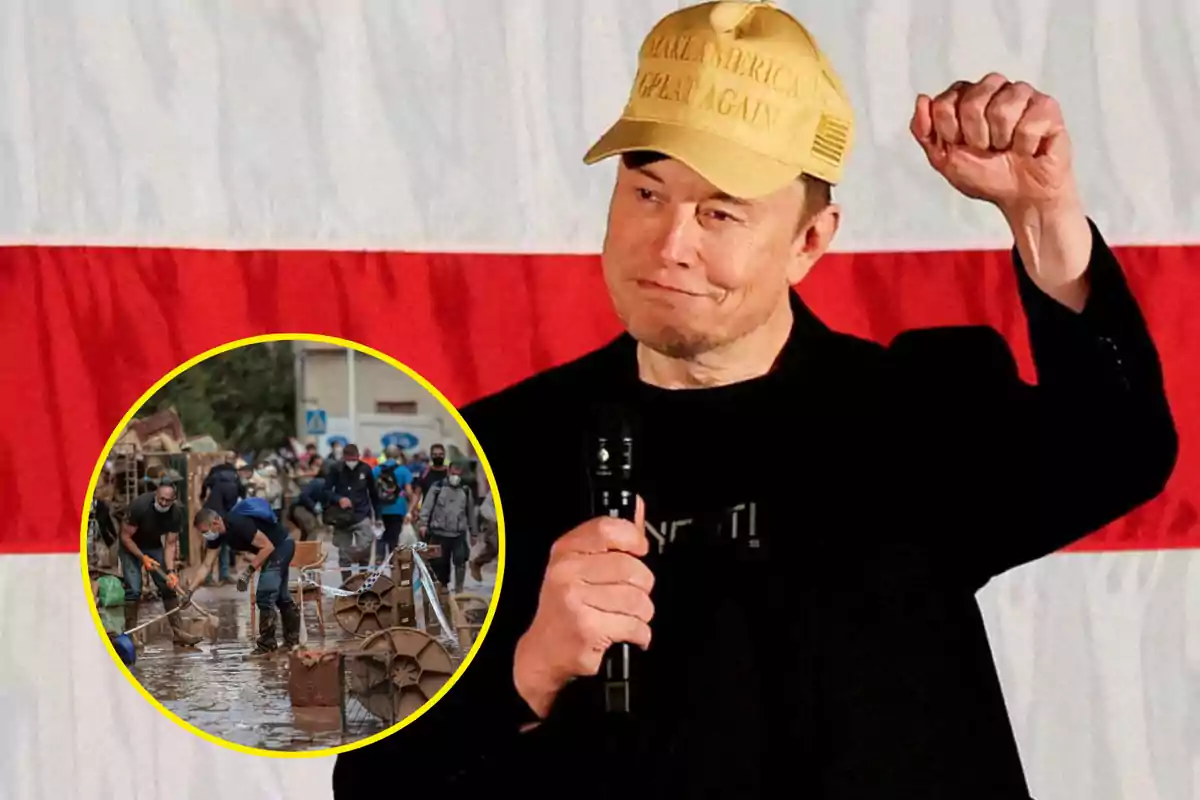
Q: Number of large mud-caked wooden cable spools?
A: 2